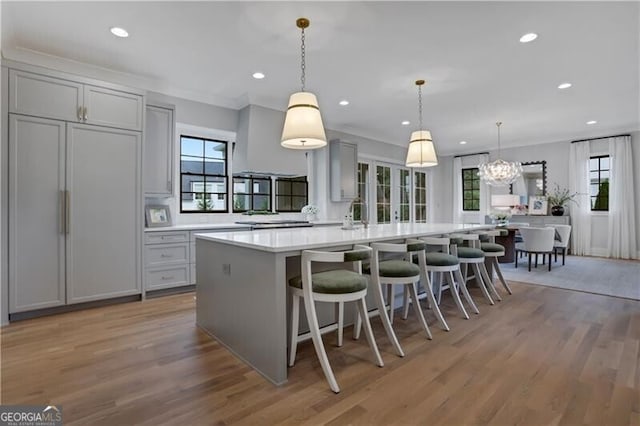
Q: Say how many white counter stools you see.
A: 5